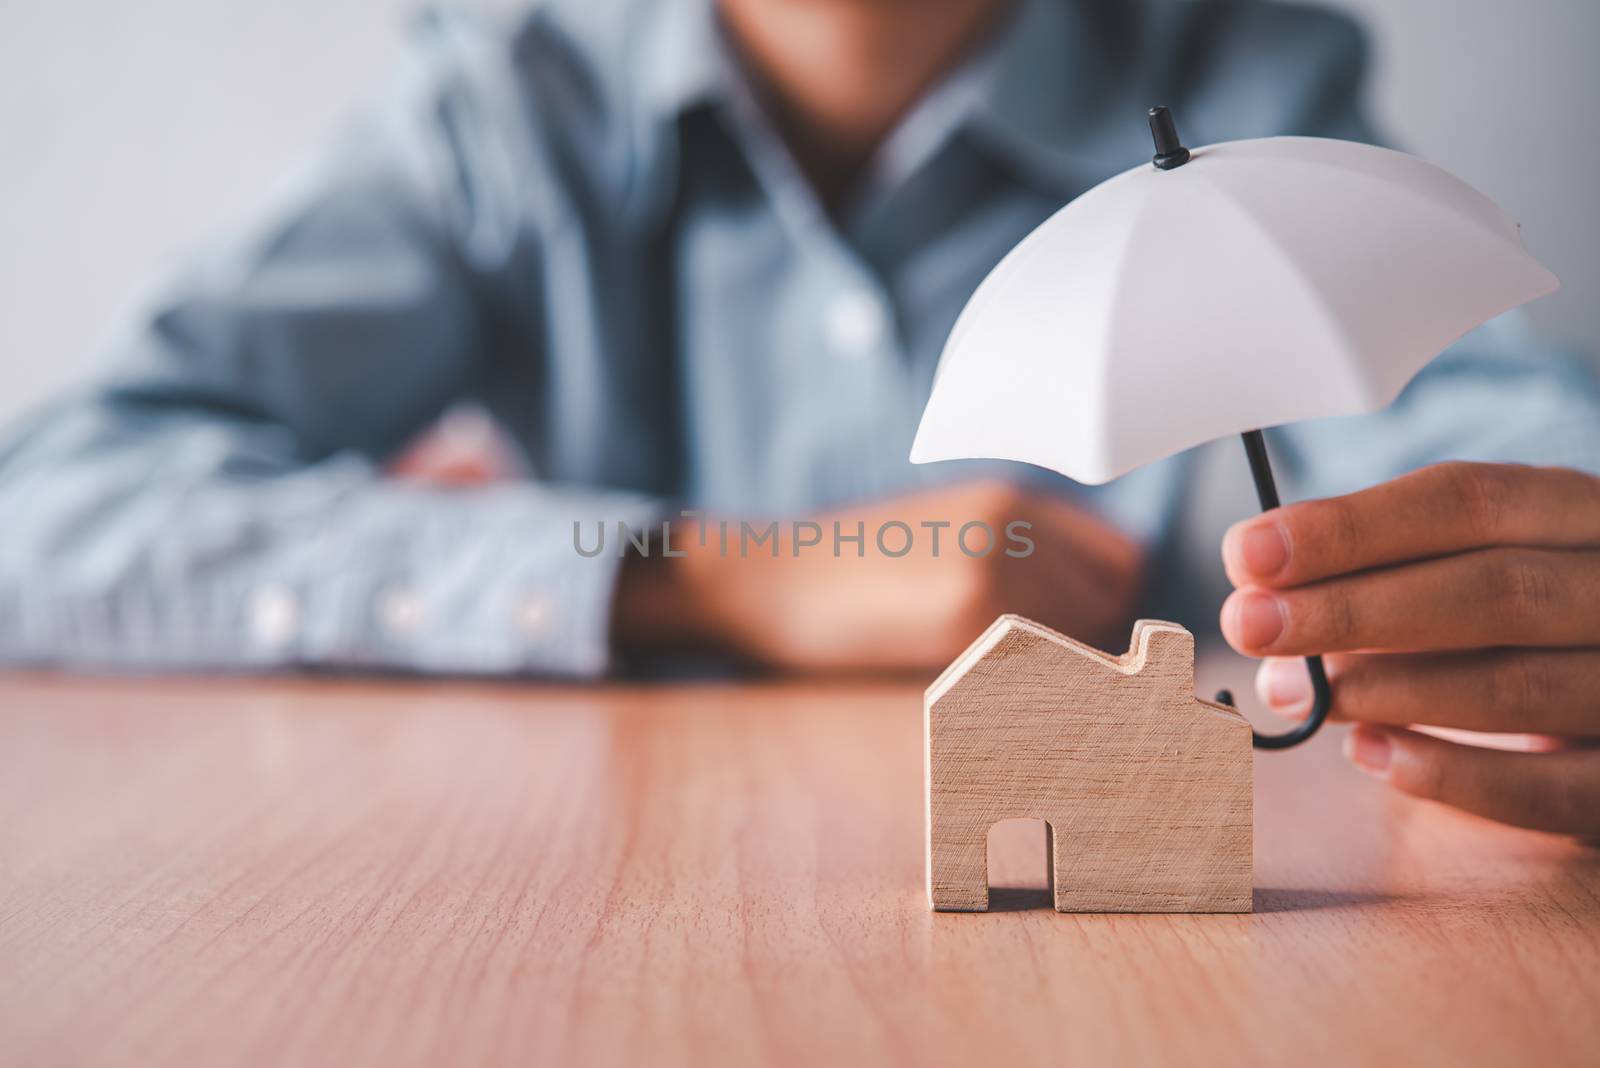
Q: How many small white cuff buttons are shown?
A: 3